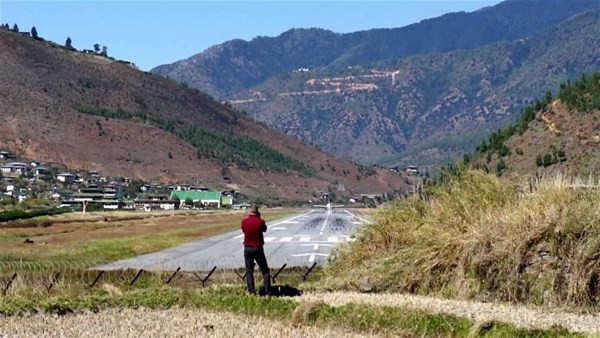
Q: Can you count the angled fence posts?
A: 9